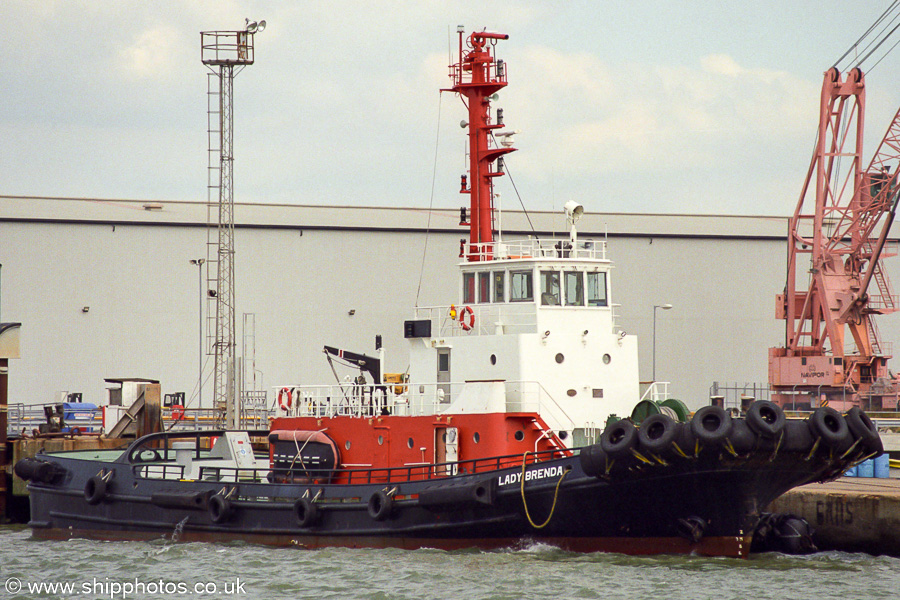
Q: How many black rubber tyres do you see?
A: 10